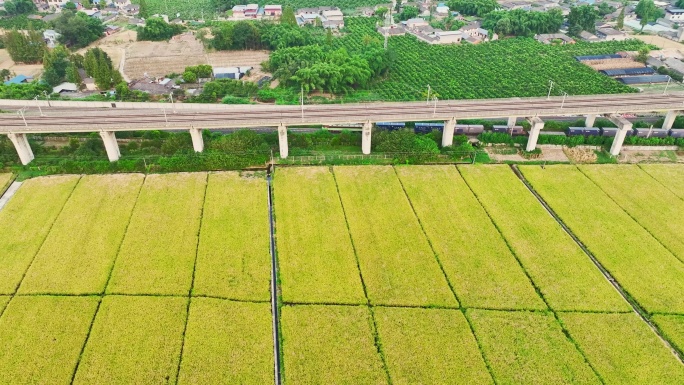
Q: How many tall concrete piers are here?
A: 11